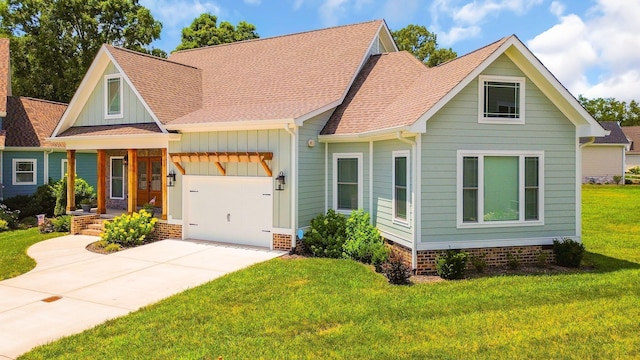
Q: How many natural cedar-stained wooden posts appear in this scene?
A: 4